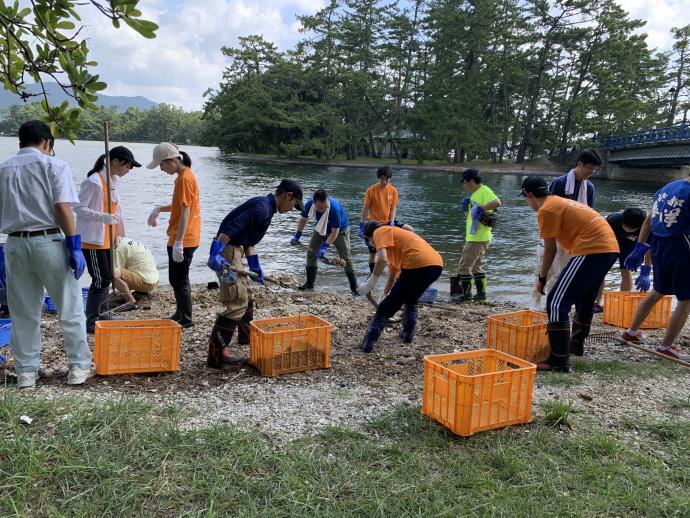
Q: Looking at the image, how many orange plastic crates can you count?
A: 5